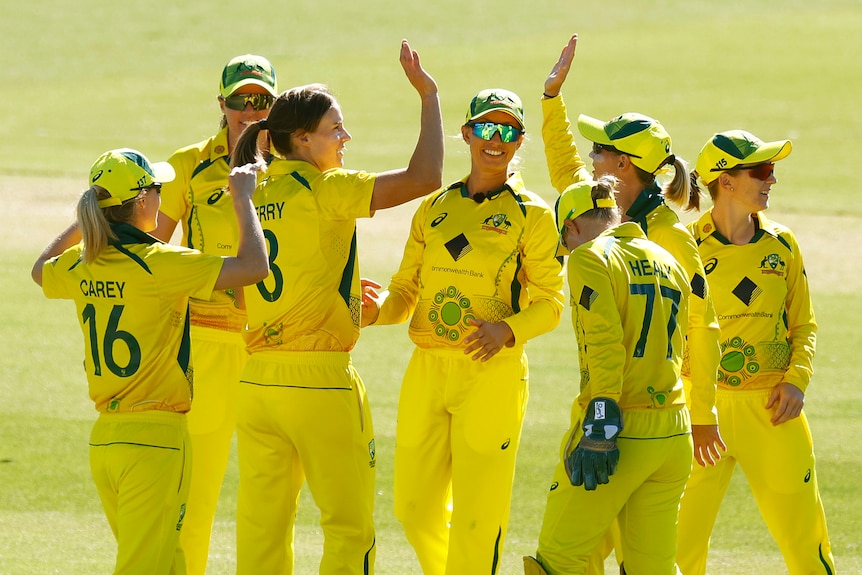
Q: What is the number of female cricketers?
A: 7